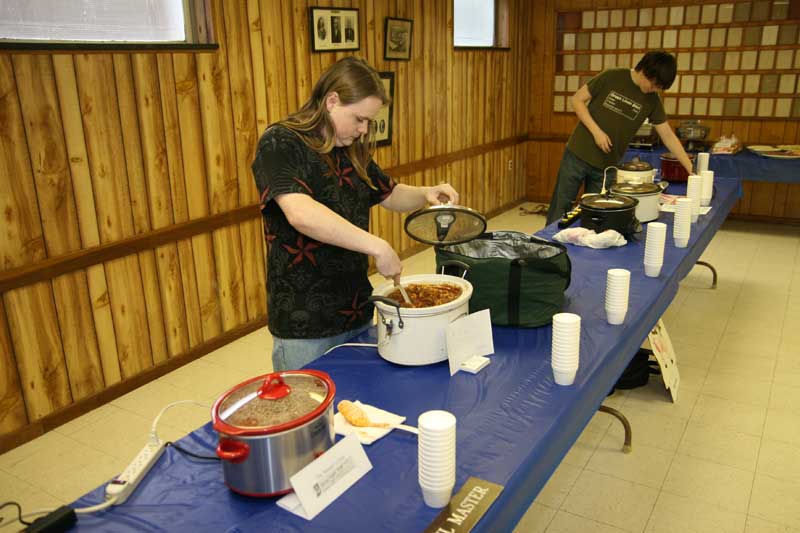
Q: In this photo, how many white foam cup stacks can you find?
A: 8